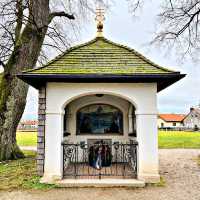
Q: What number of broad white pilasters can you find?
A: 2